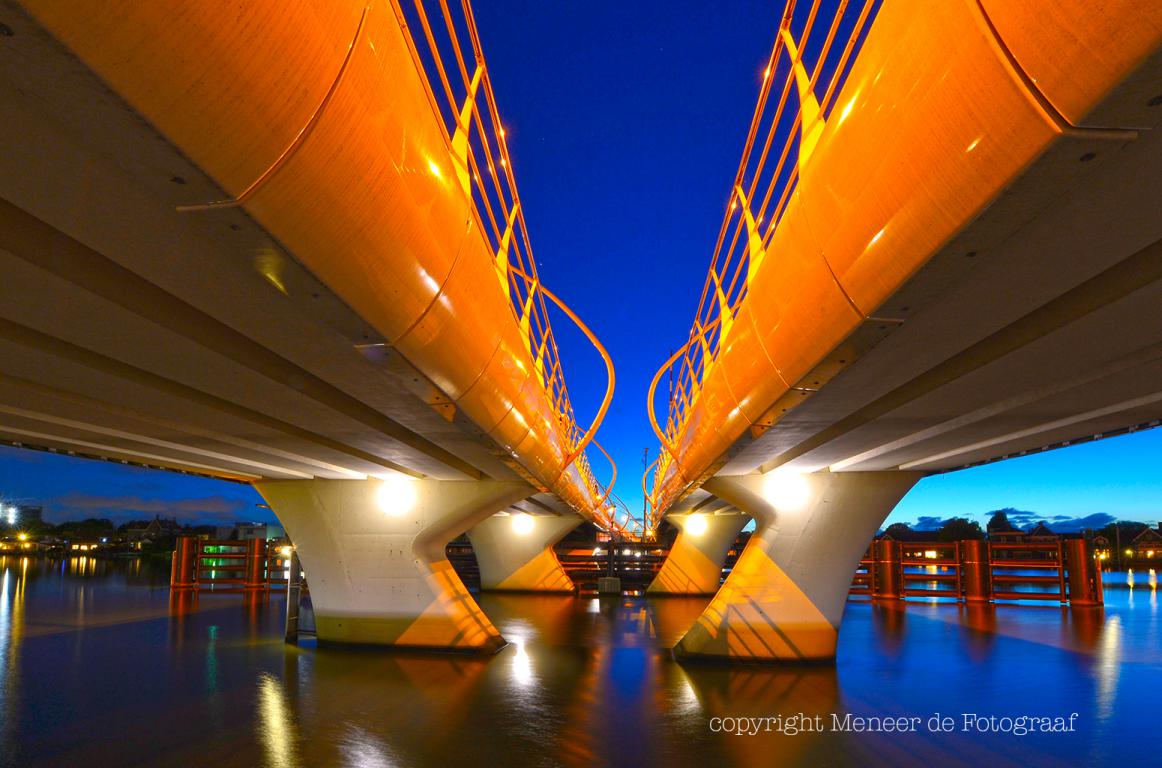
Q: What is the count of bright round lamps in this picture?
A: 4